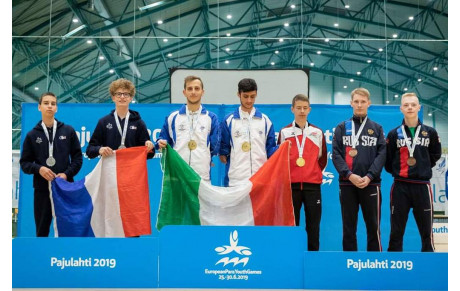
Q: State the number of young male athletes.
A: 7